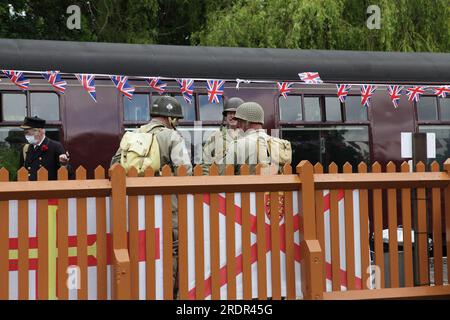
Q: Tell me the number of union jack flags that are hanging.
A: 14